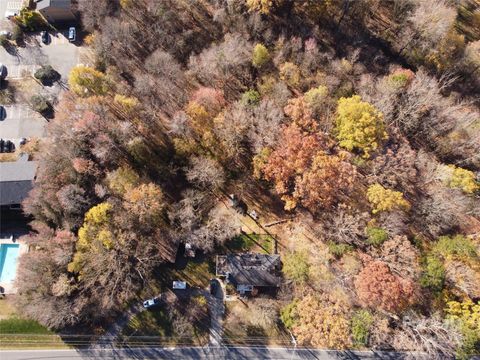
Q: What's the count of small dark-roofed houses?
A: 1